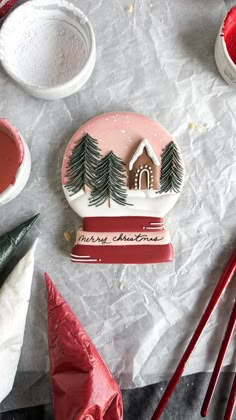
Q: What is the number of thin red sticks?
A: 3